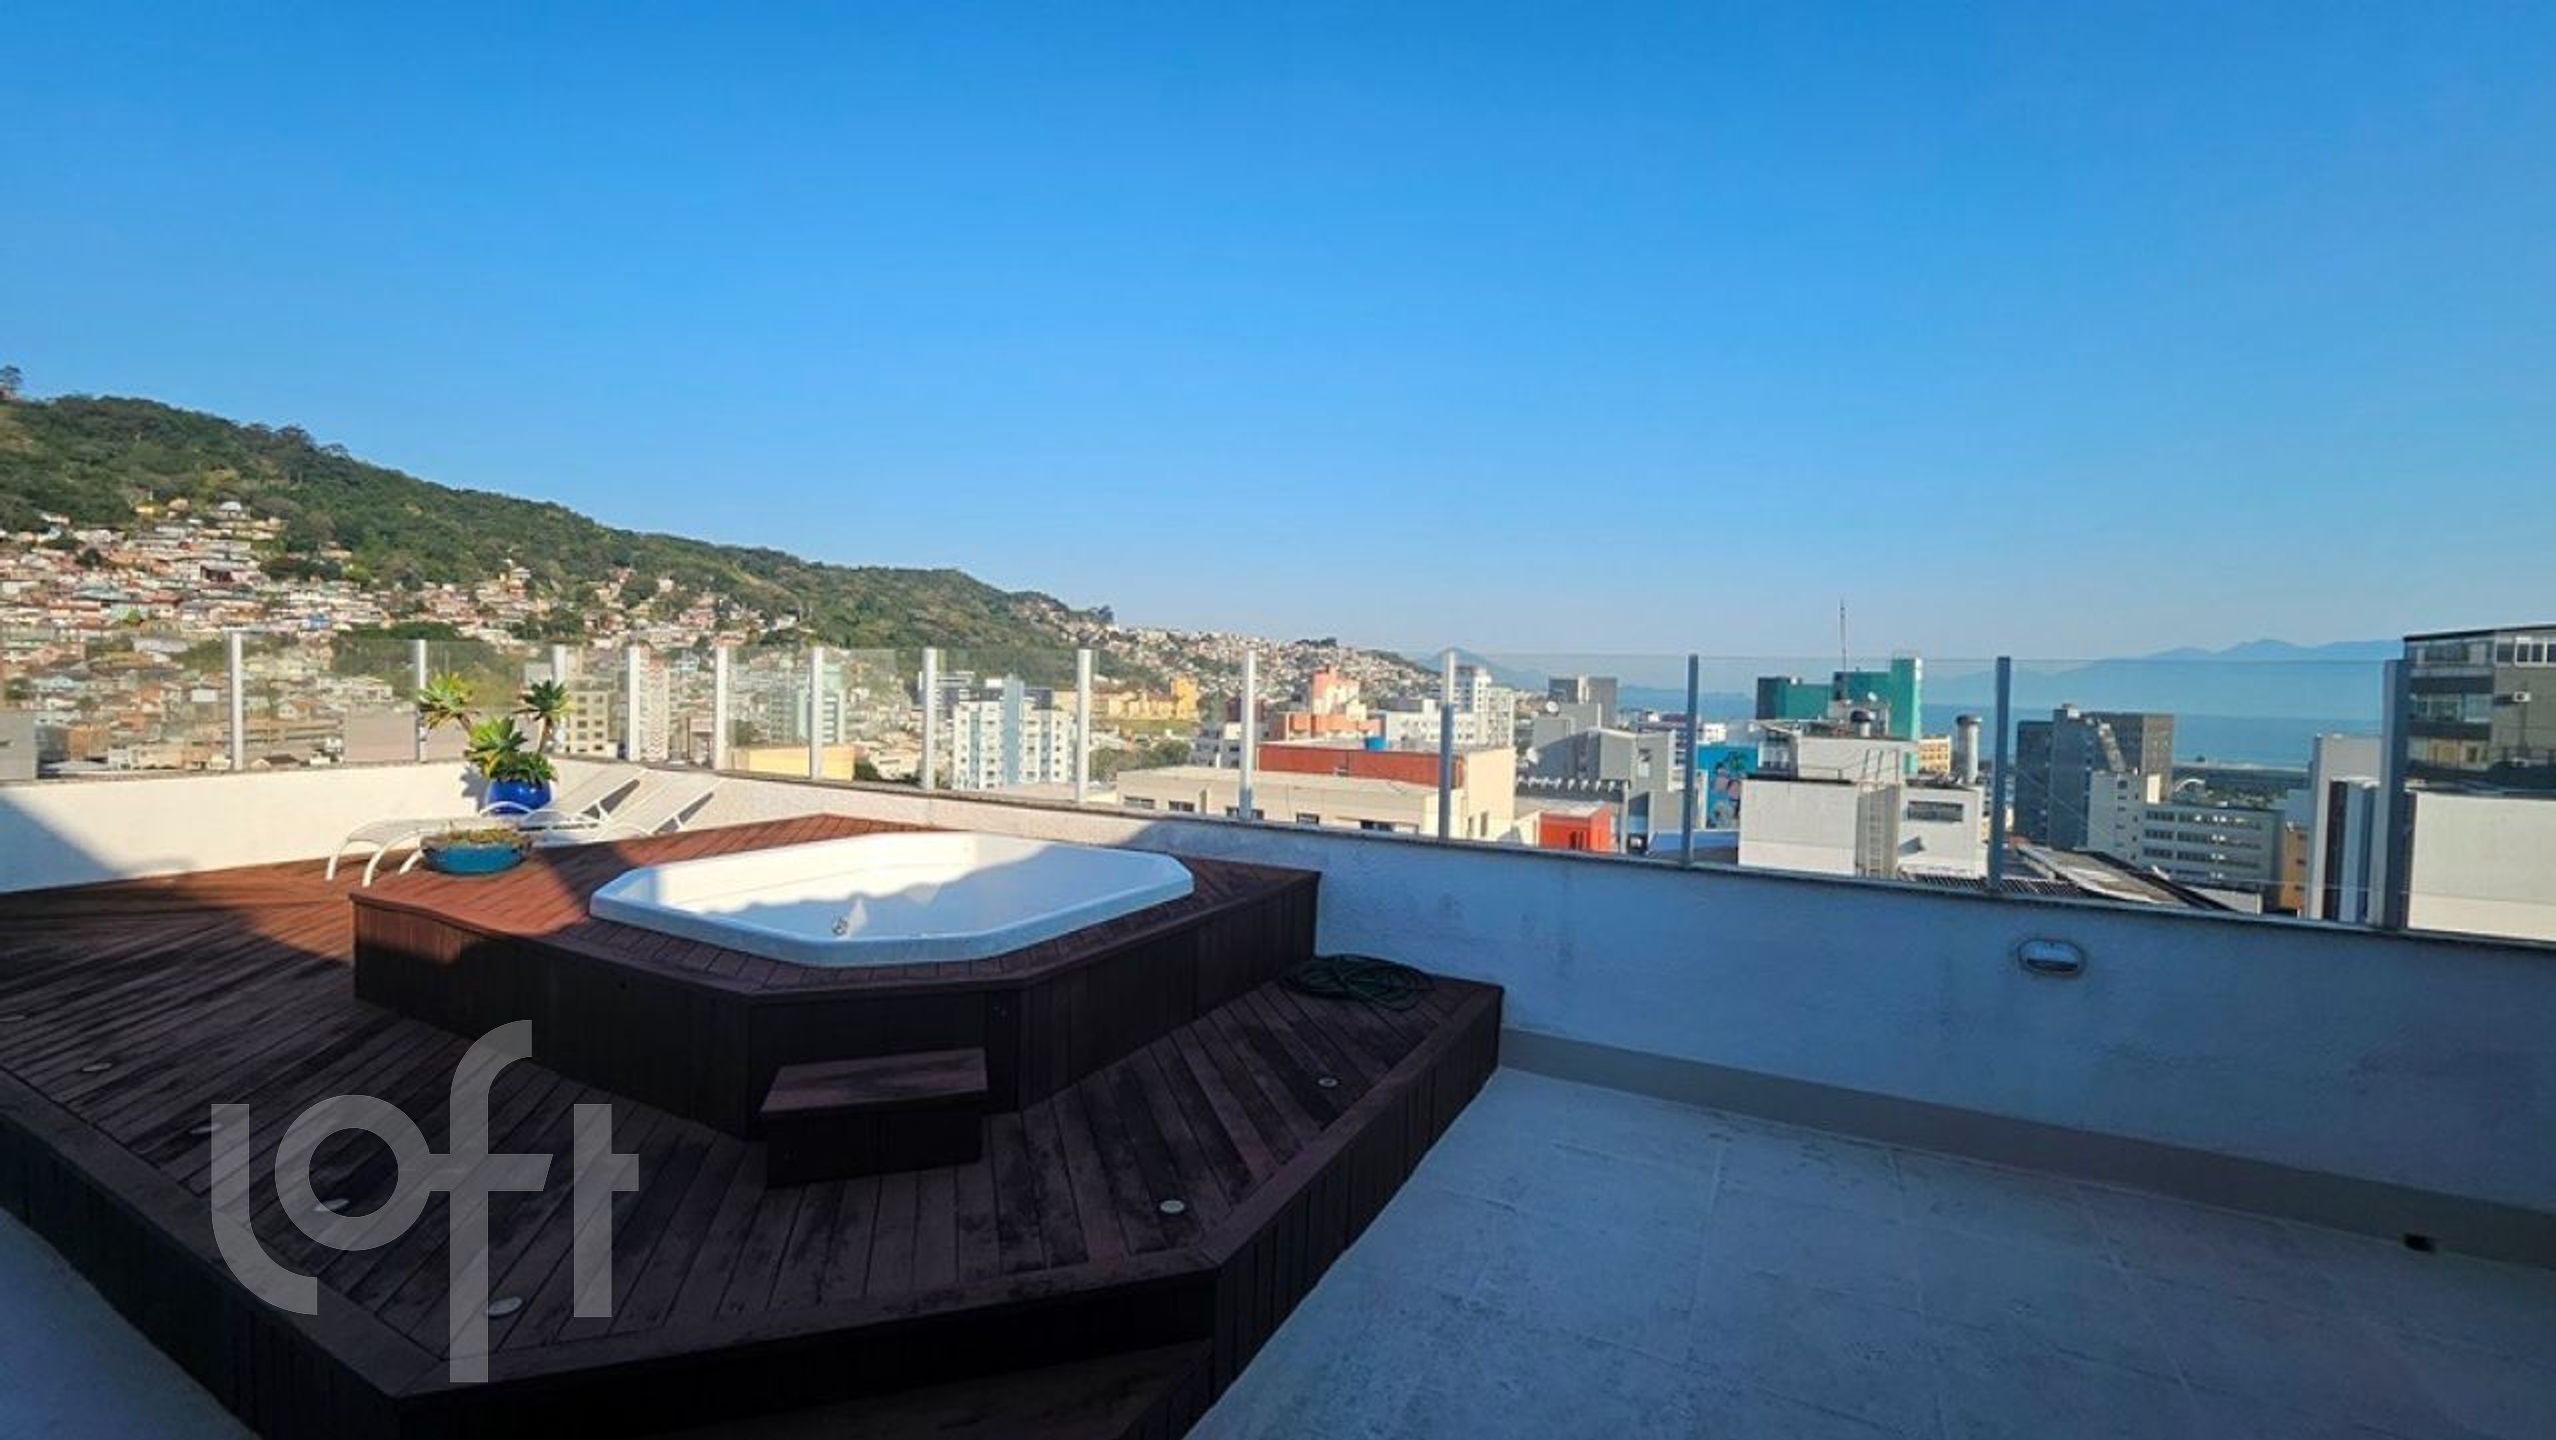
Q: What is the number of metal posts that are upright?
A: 13